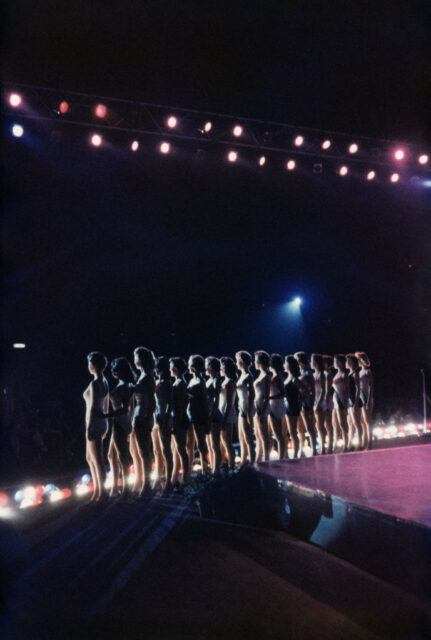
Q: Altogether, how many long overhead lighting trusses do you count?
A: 1